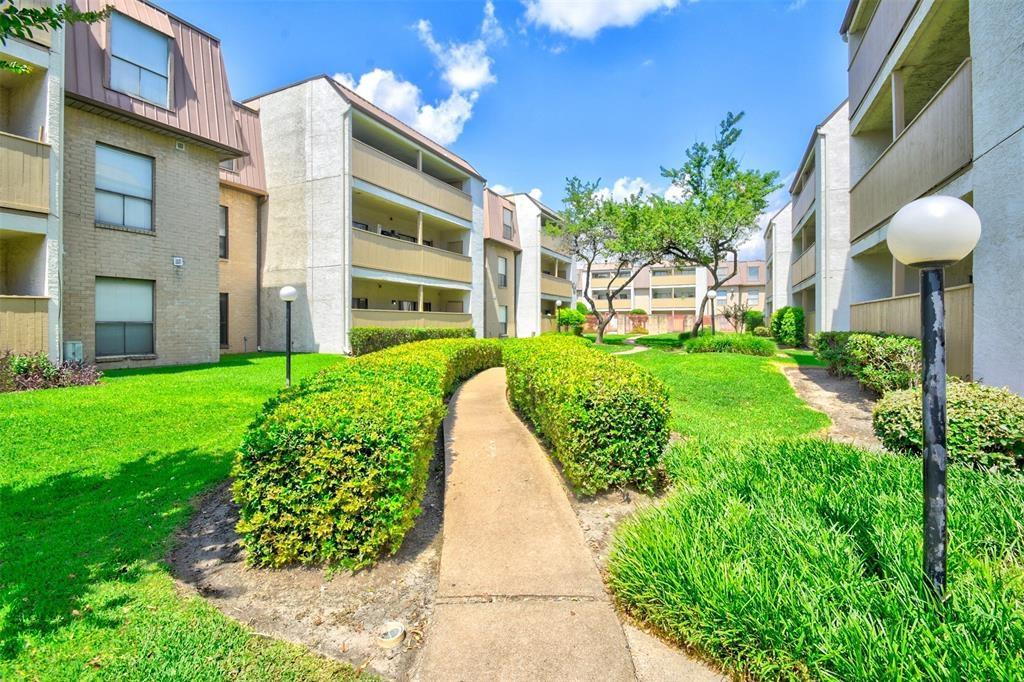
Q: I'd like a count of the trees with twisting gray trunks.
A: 2